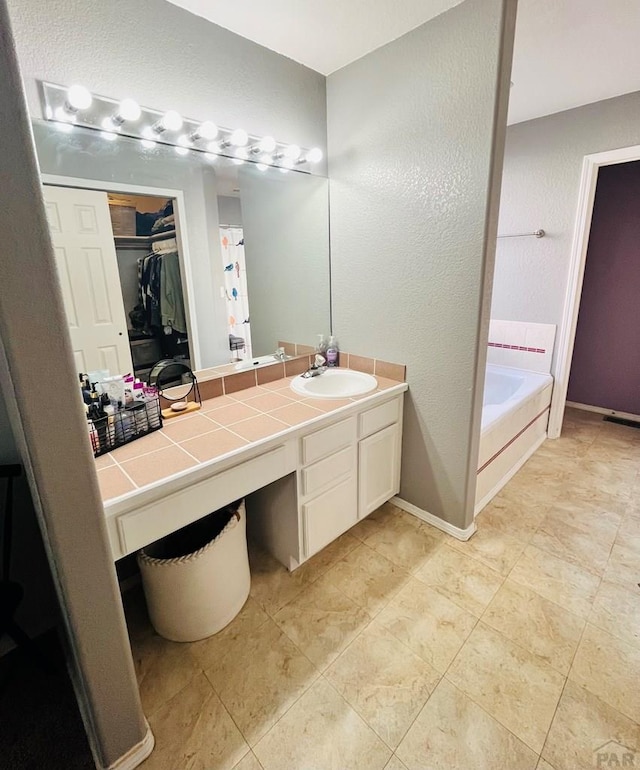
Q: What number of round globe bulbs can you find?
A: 8